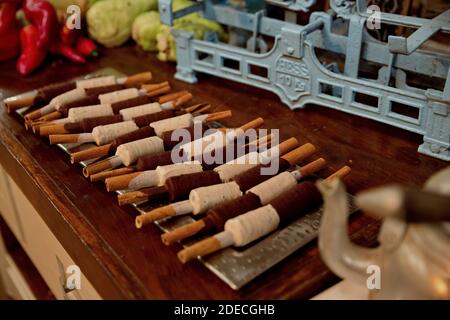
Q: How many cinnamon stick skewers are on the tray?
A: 14